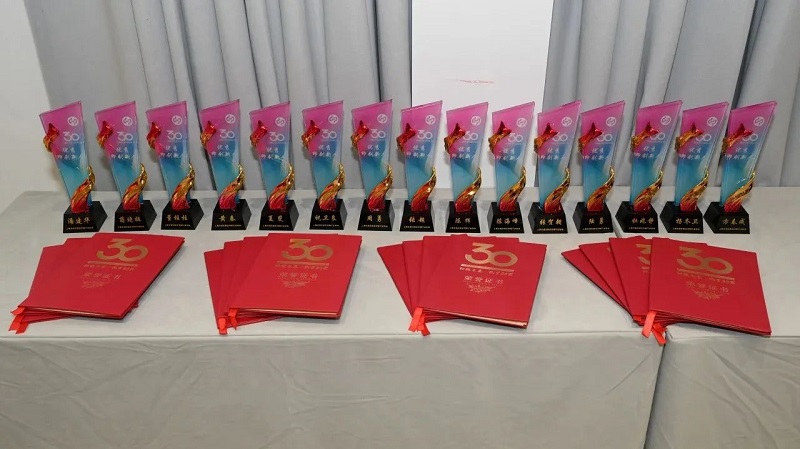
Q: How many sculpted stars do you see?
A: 15